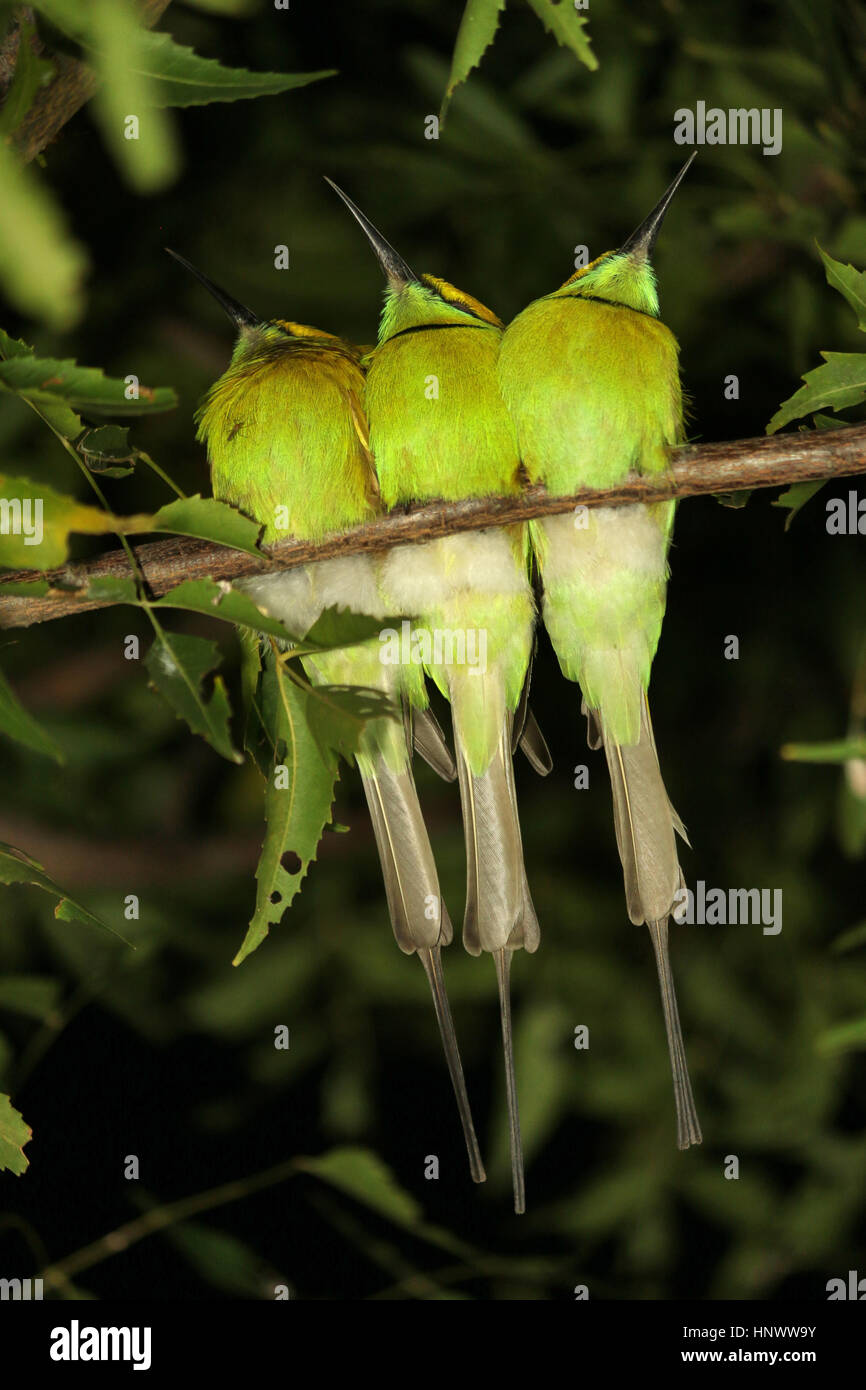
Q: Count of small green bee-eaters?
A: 3